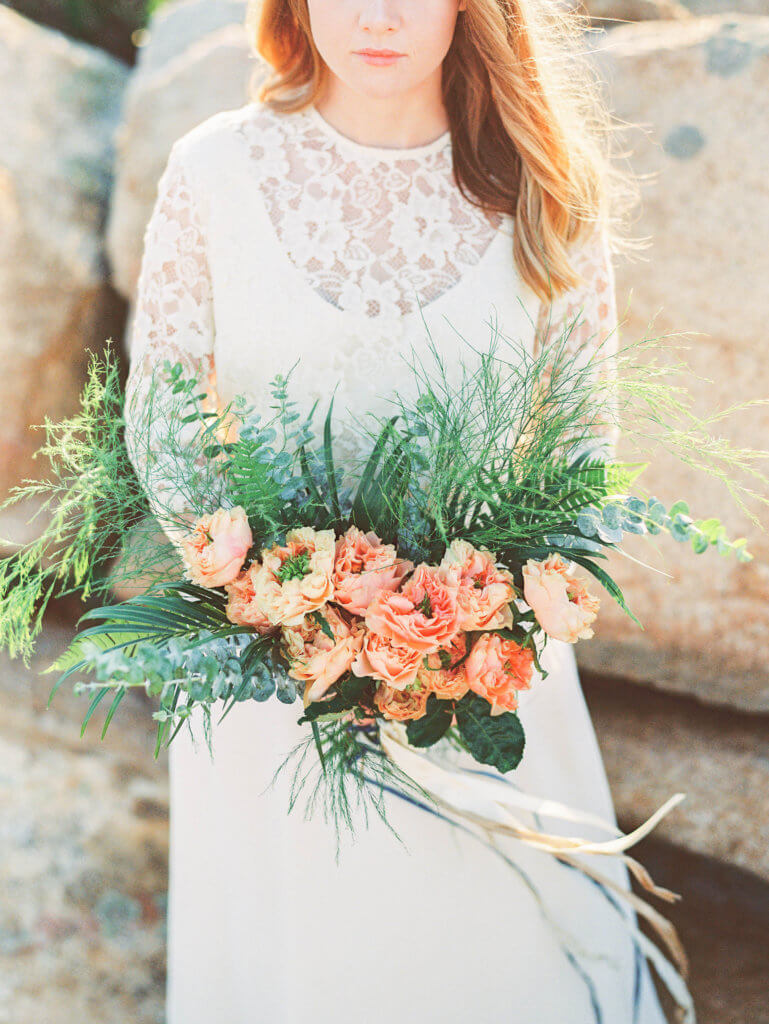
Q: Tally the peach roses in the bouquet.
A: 12